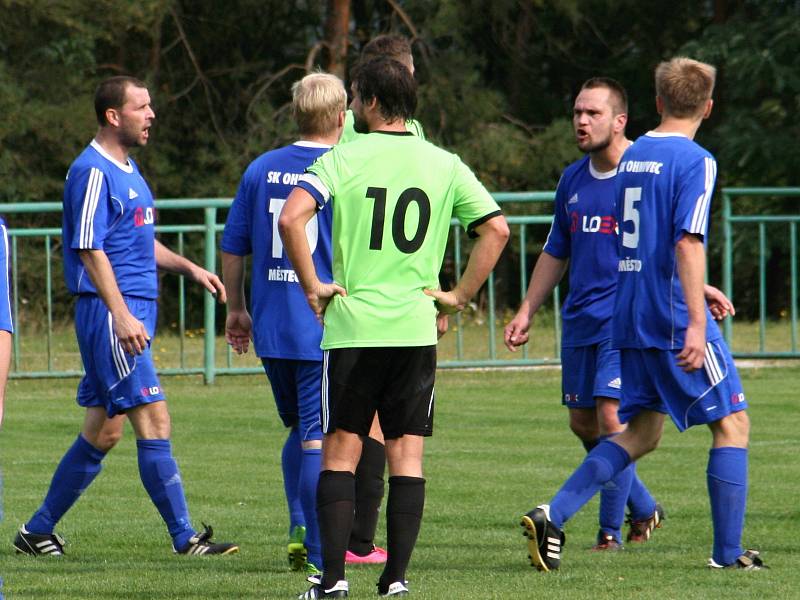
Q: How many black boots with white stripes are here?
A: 6